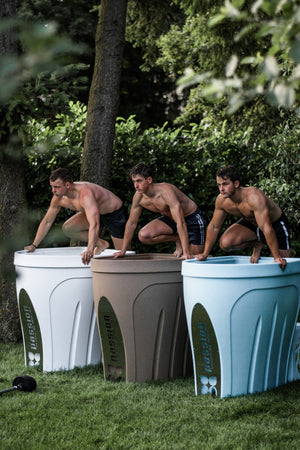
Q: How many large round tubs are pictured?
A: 3